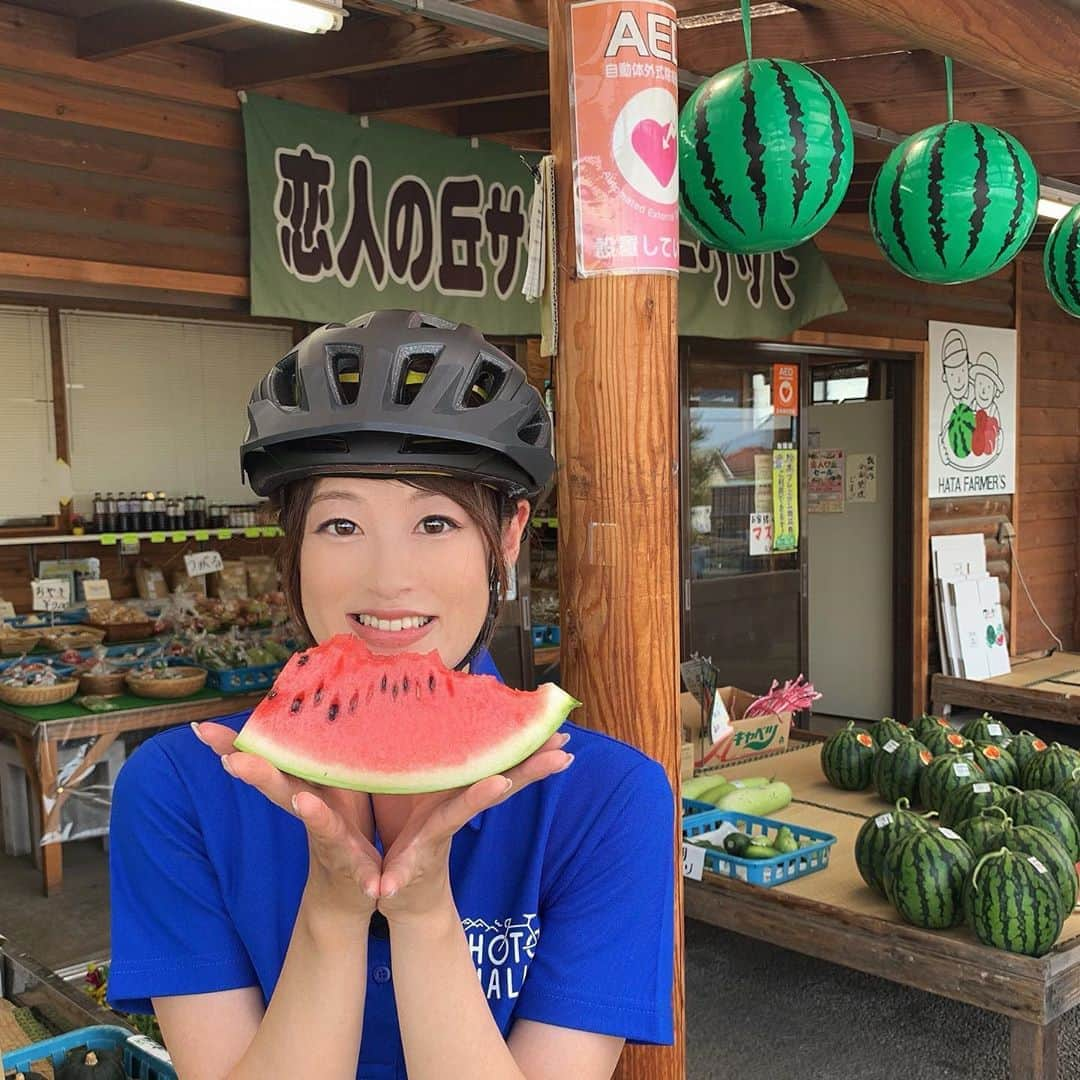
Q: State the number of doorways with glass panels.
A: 1